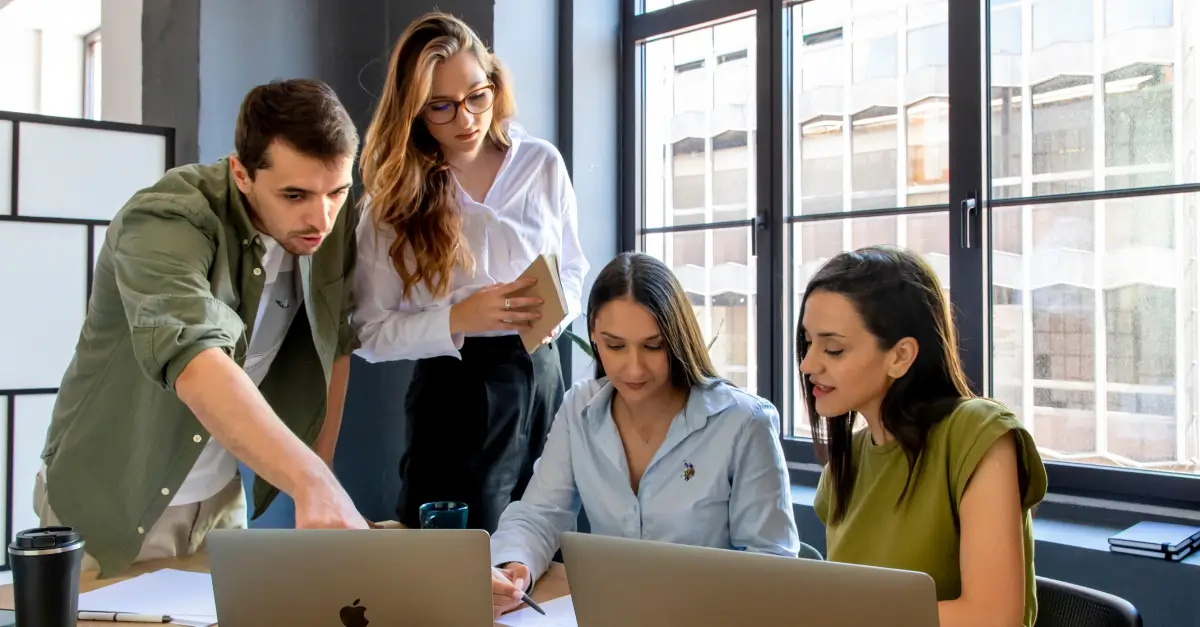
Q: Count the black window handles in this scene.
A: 2